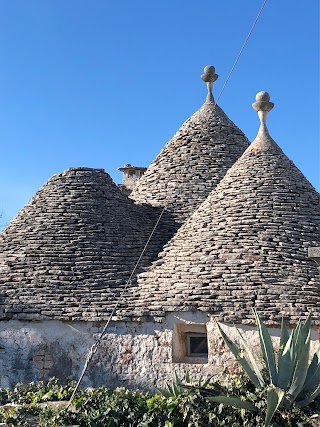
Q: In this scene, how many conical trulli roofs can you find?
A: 3